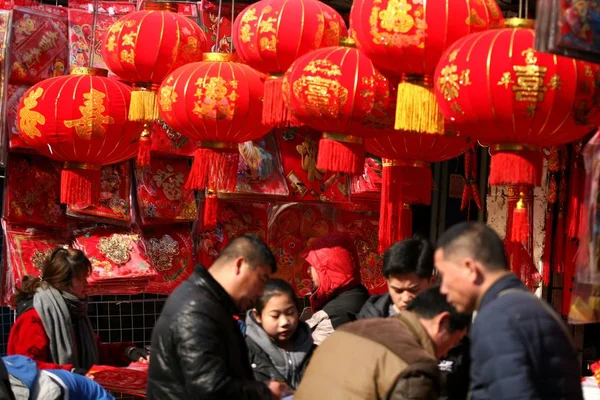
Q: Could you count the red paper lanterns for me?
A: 8